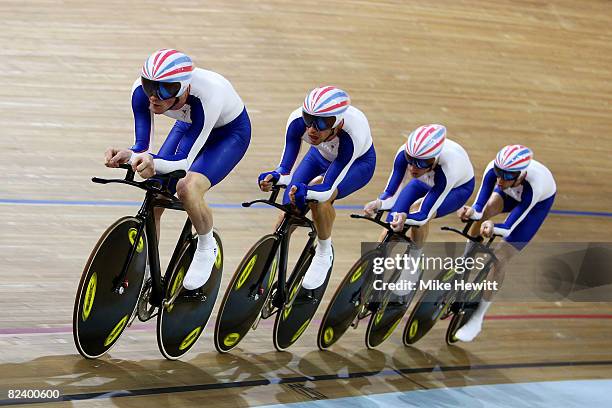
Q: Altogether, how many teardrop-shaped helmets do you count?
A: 4